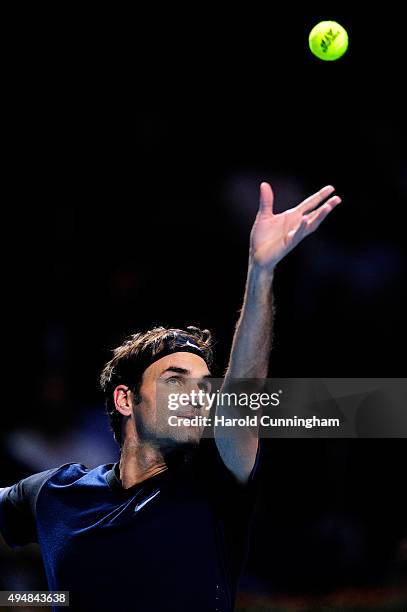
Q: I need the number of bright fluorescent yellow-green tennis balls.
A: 1